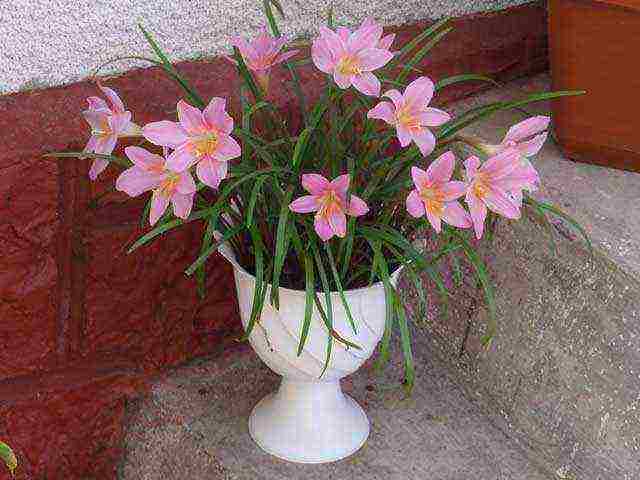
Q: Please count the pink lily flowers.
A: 10